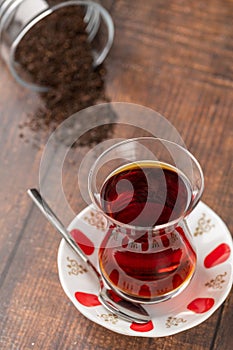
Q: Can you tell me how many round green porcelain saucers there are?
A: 0